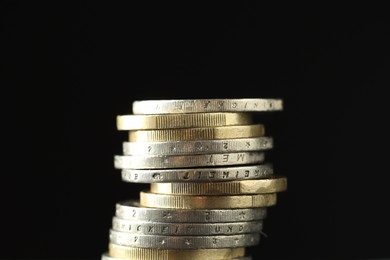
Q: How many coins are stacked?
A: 13